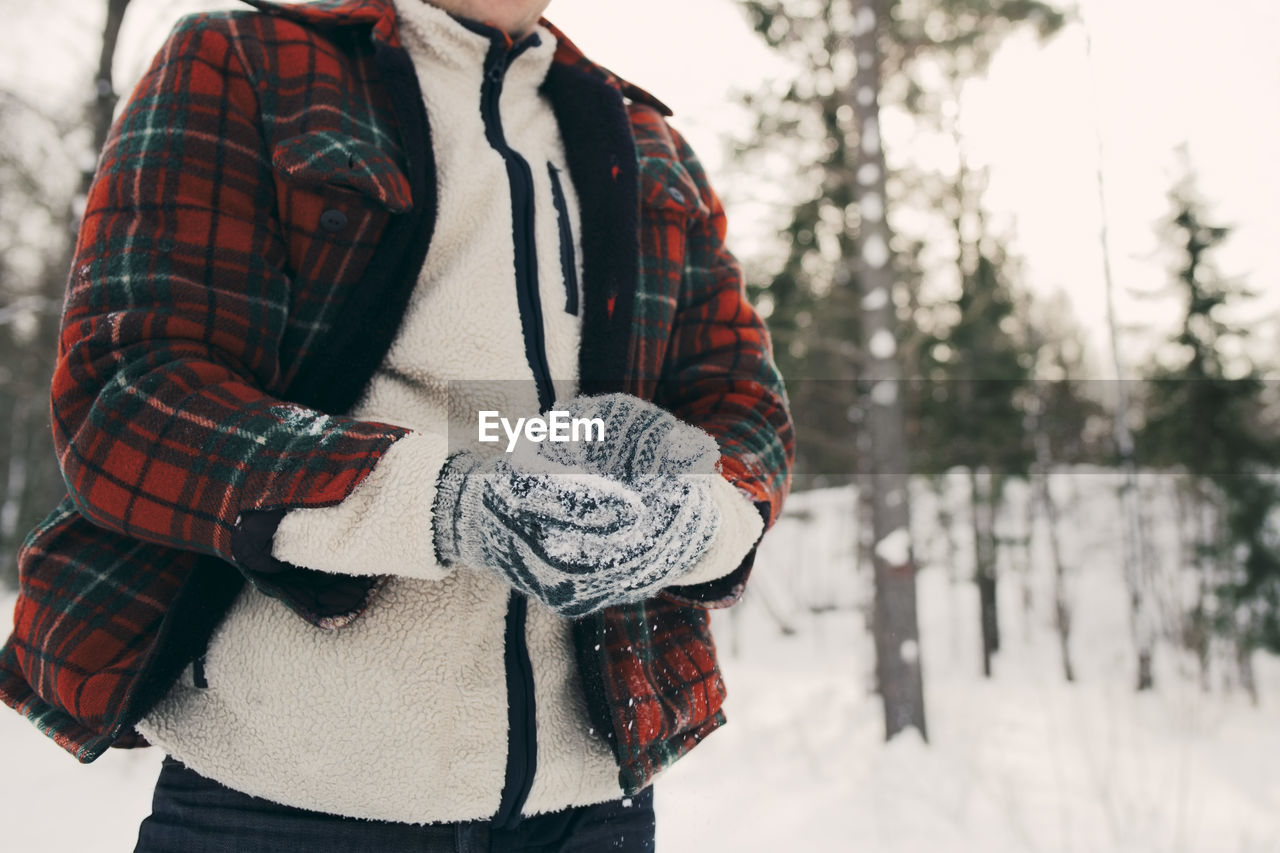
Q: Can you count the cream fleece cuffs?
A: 2